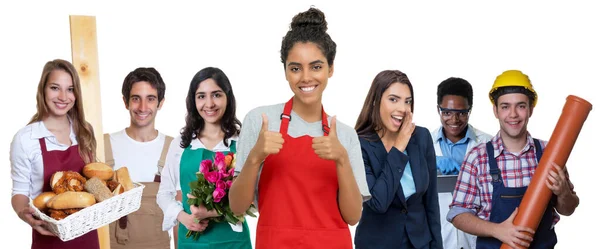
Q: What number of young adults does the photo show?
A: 7